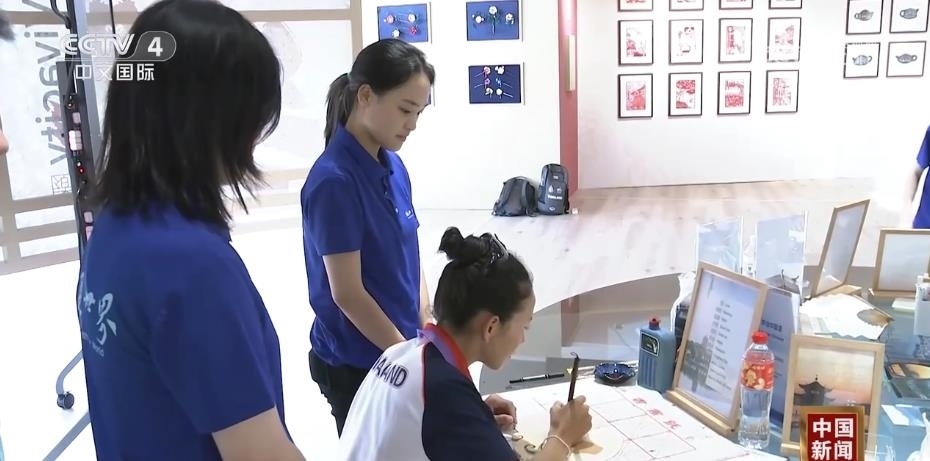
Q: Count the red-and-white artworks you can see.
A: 12